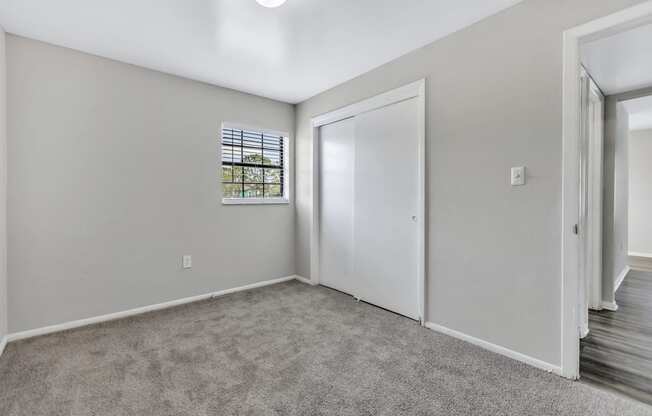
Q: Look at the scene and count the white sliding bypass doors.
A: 2